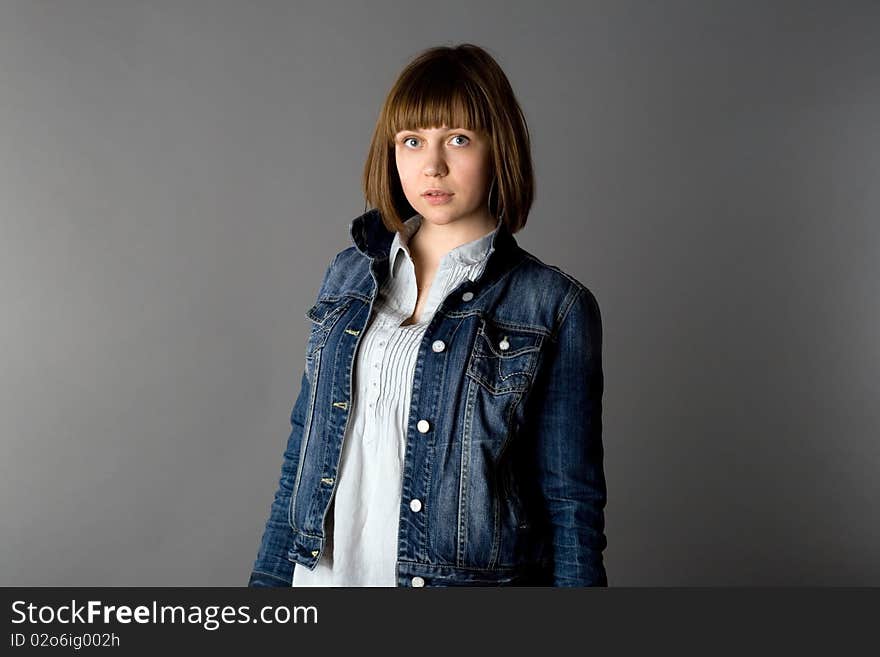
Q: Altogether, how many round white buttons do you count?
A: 6